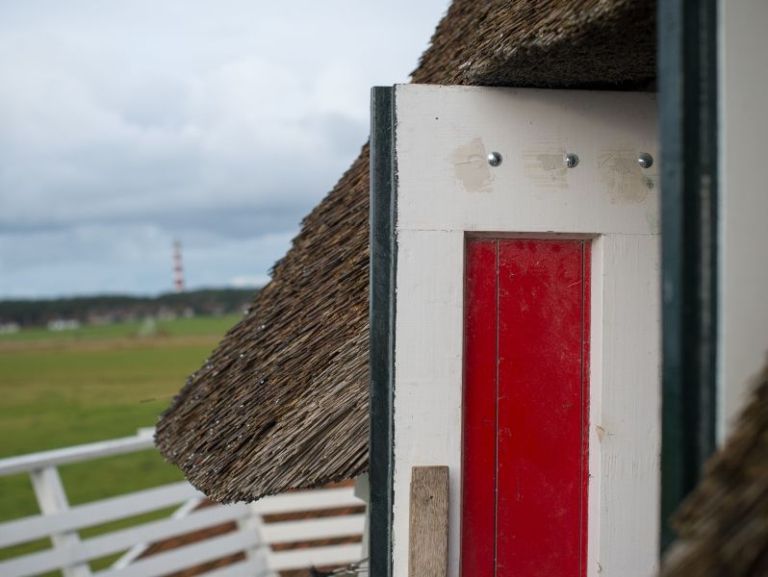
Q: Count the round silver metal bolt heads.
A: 3